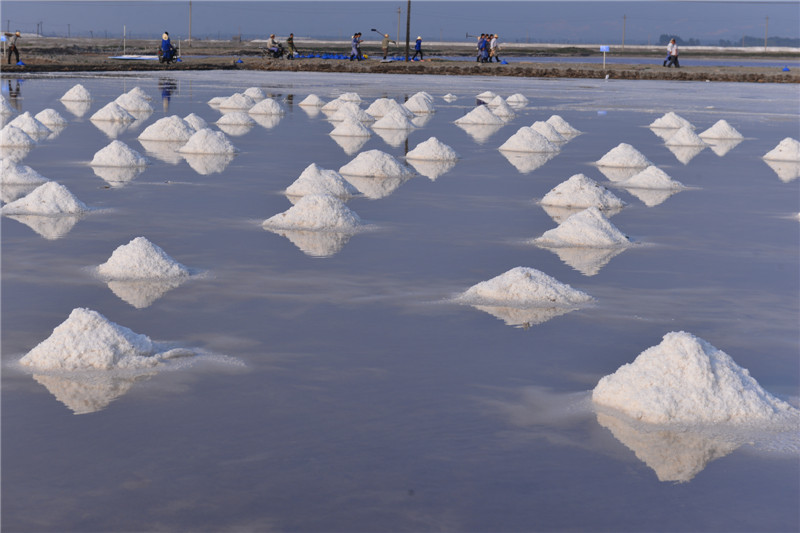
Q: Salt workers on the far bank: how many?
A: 15